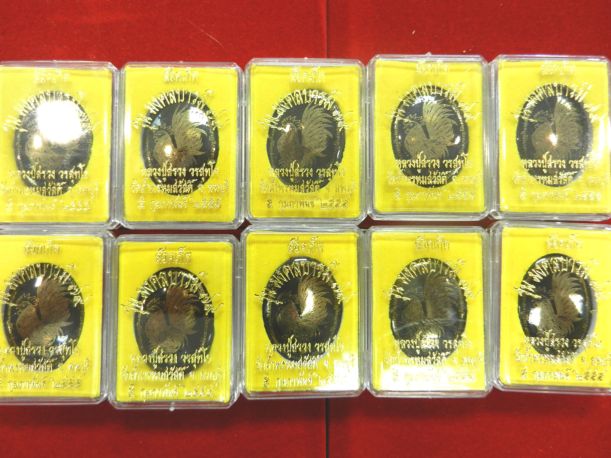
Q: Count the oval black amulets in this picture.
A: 10